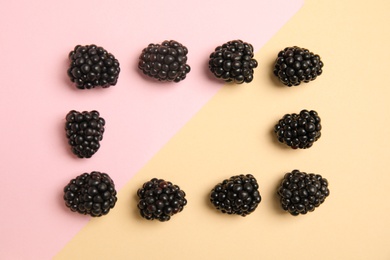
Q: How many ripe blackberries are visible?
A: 10